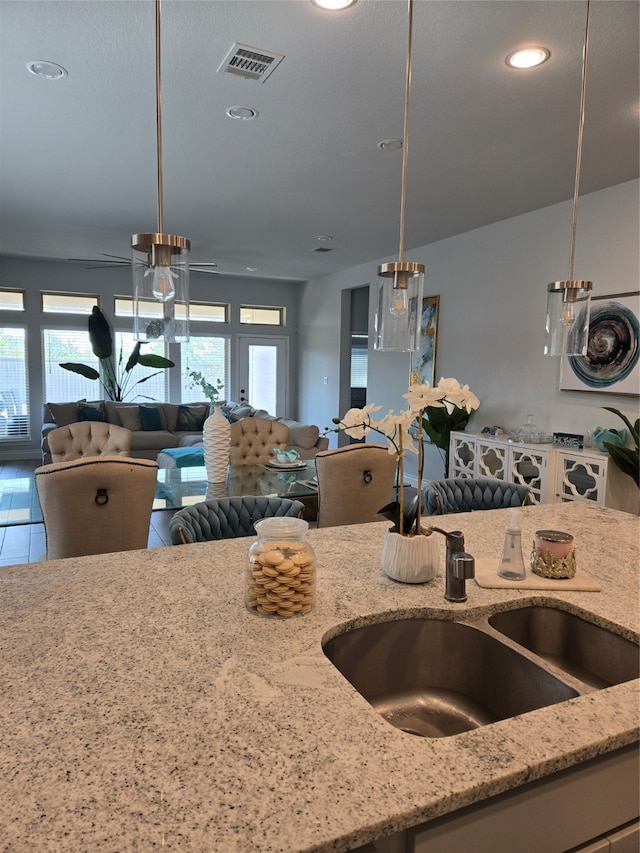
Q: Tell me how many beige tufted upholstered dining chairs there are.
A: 4